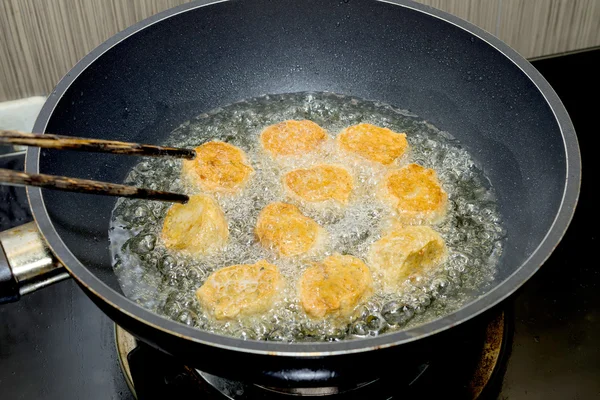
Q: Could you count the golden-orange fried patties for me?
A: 10